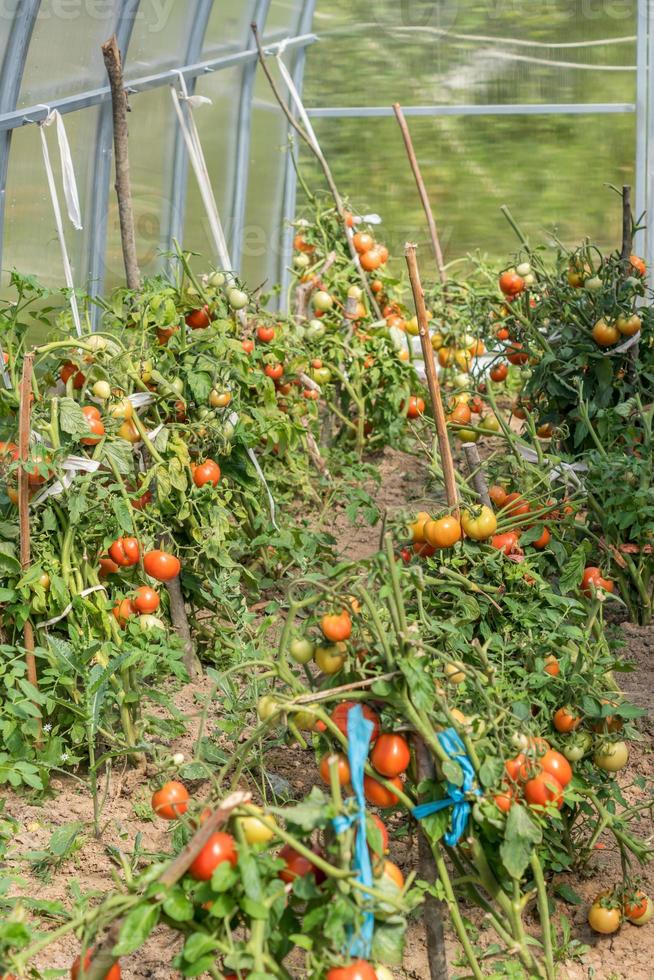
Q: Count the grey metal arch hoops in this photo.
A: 5